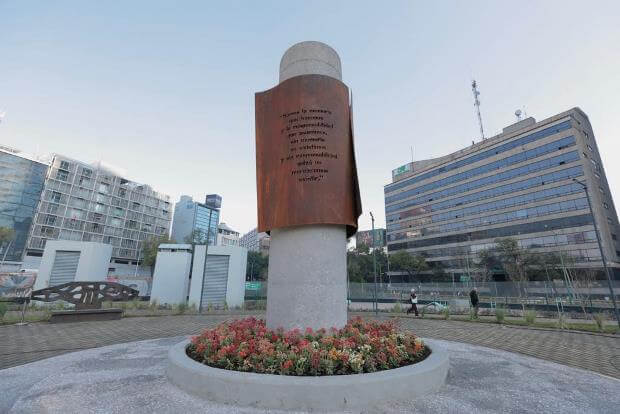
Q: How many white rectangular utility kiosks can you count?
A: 3